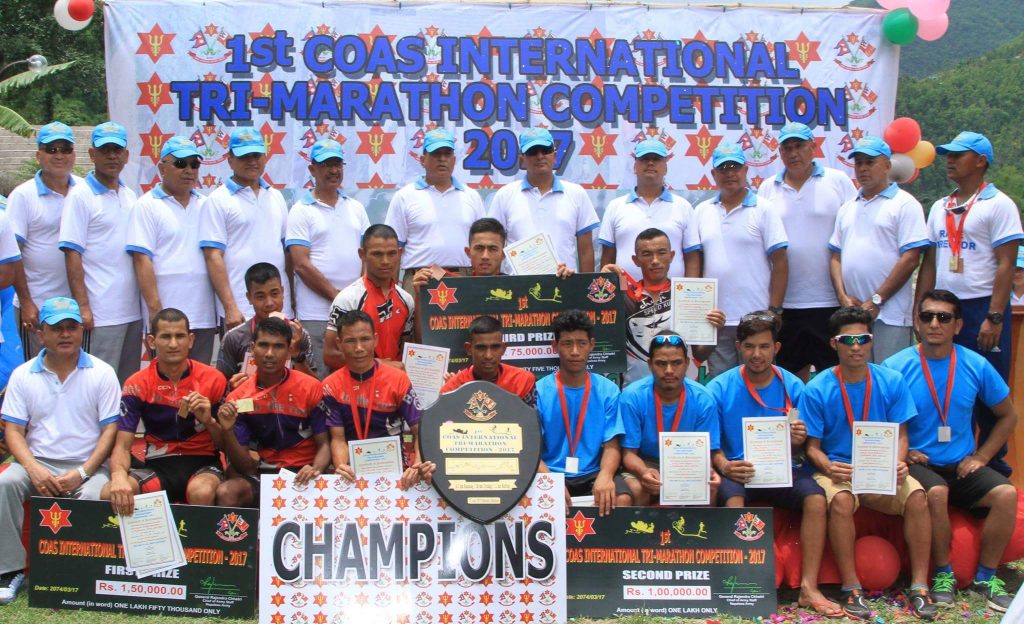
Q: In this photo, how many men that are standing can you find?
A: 12